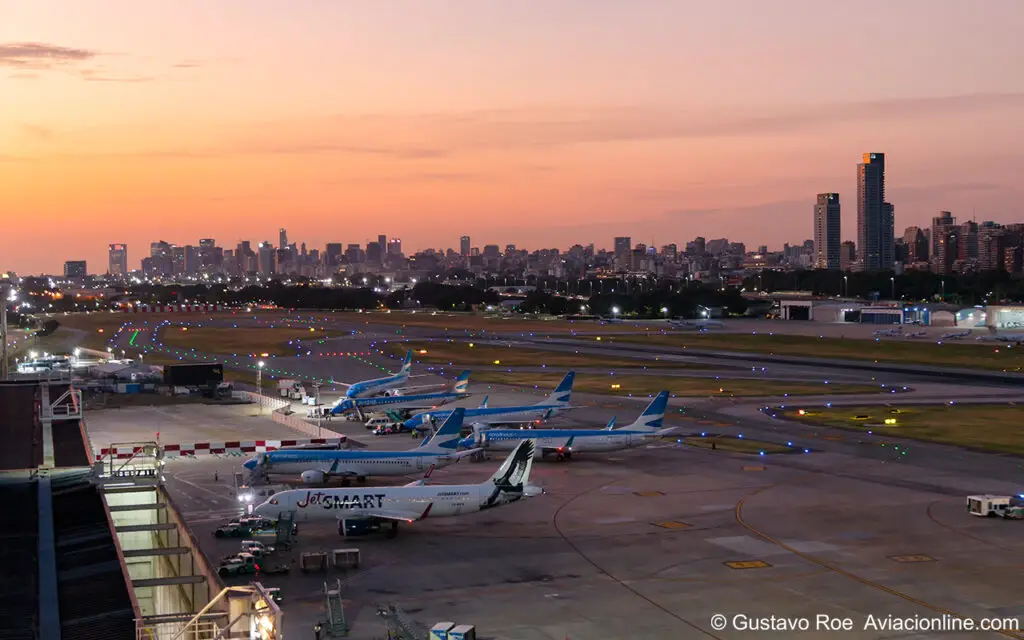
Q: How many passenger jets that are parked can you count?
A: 6